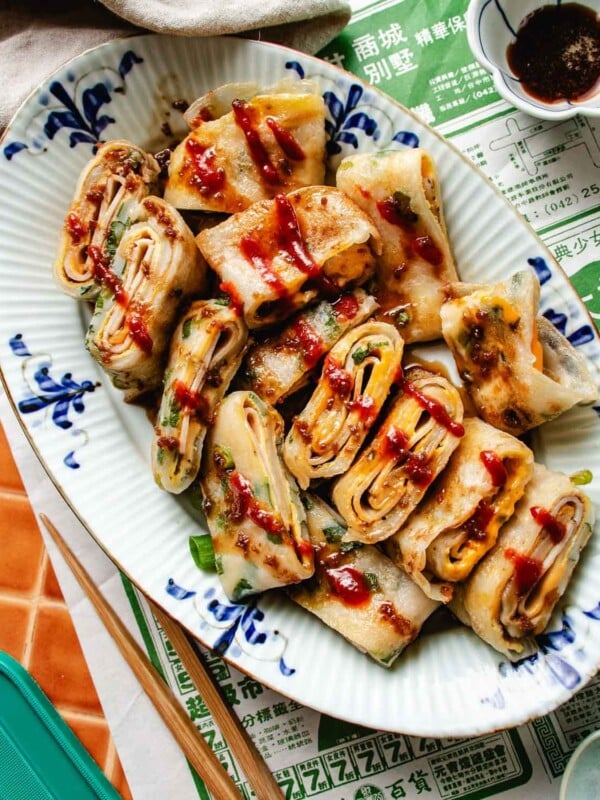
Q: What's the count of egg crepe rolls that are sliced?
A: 14